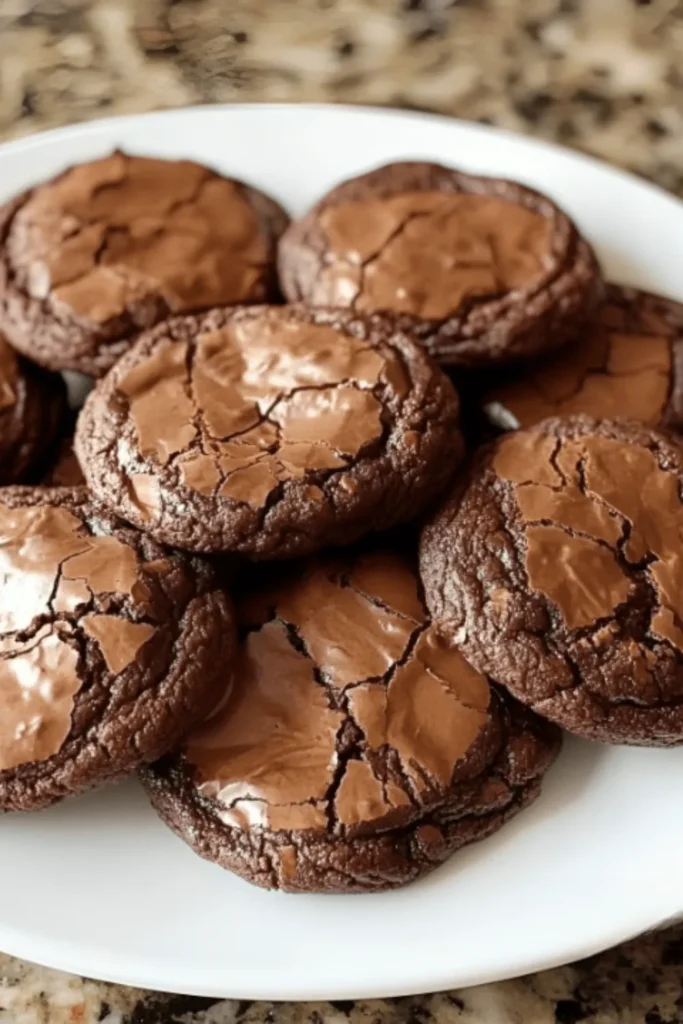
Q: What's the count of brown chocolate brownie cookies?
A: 8